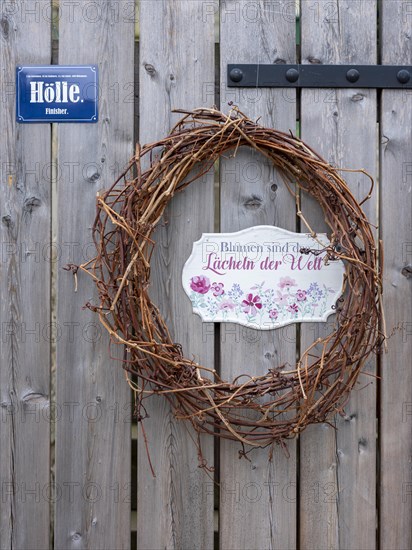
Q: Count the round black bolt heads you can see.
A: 4